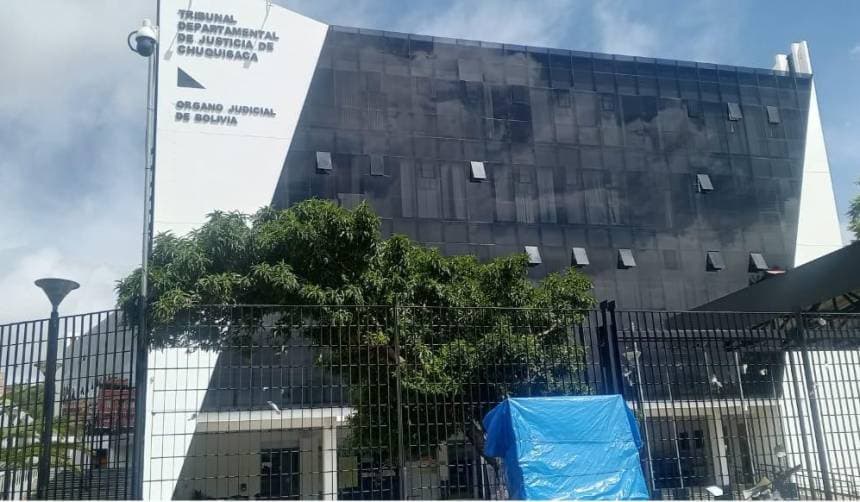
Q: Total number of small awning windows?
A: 11